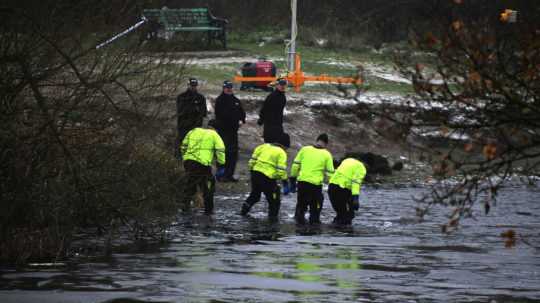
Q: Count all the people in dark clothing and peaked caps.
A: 3